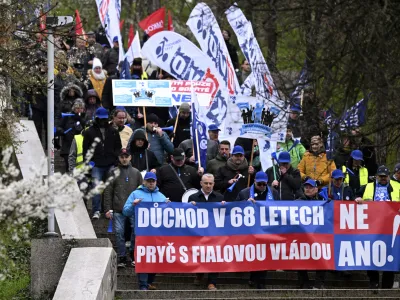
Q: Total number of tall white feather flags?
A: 4